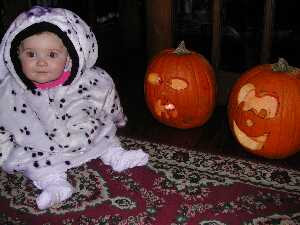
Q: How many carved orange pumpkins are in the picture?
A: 2